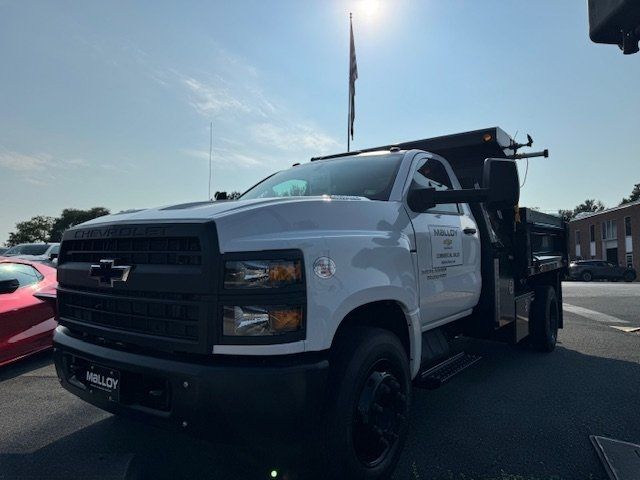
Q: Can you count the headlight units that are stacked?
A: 2